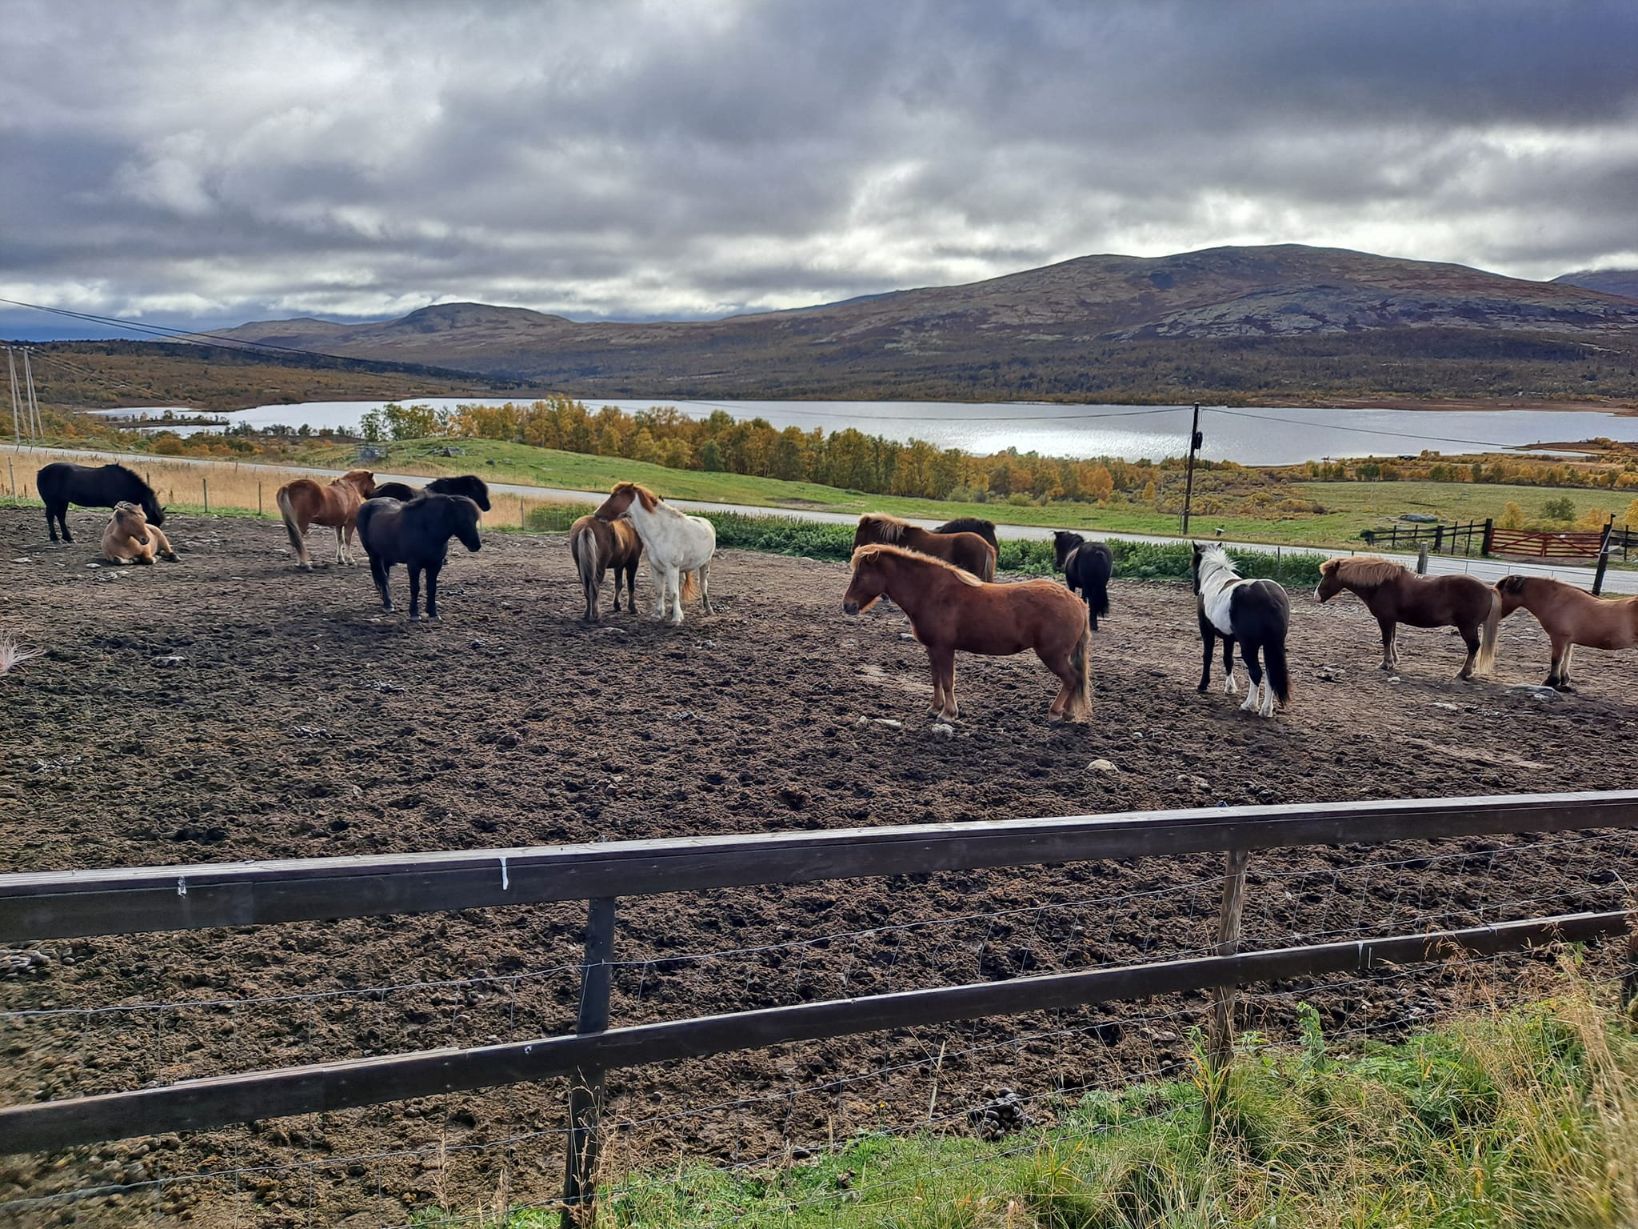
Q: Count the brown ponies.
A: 7